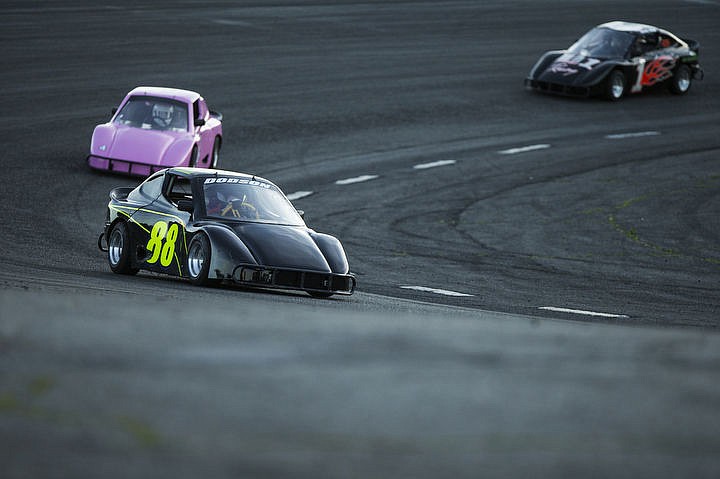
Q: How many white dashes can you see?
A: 7